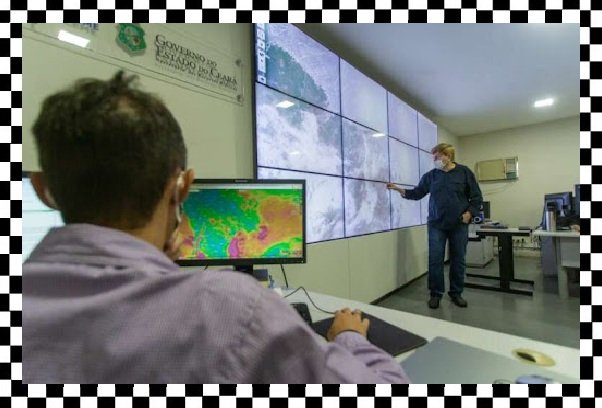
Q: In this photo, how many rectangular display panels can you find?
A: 12